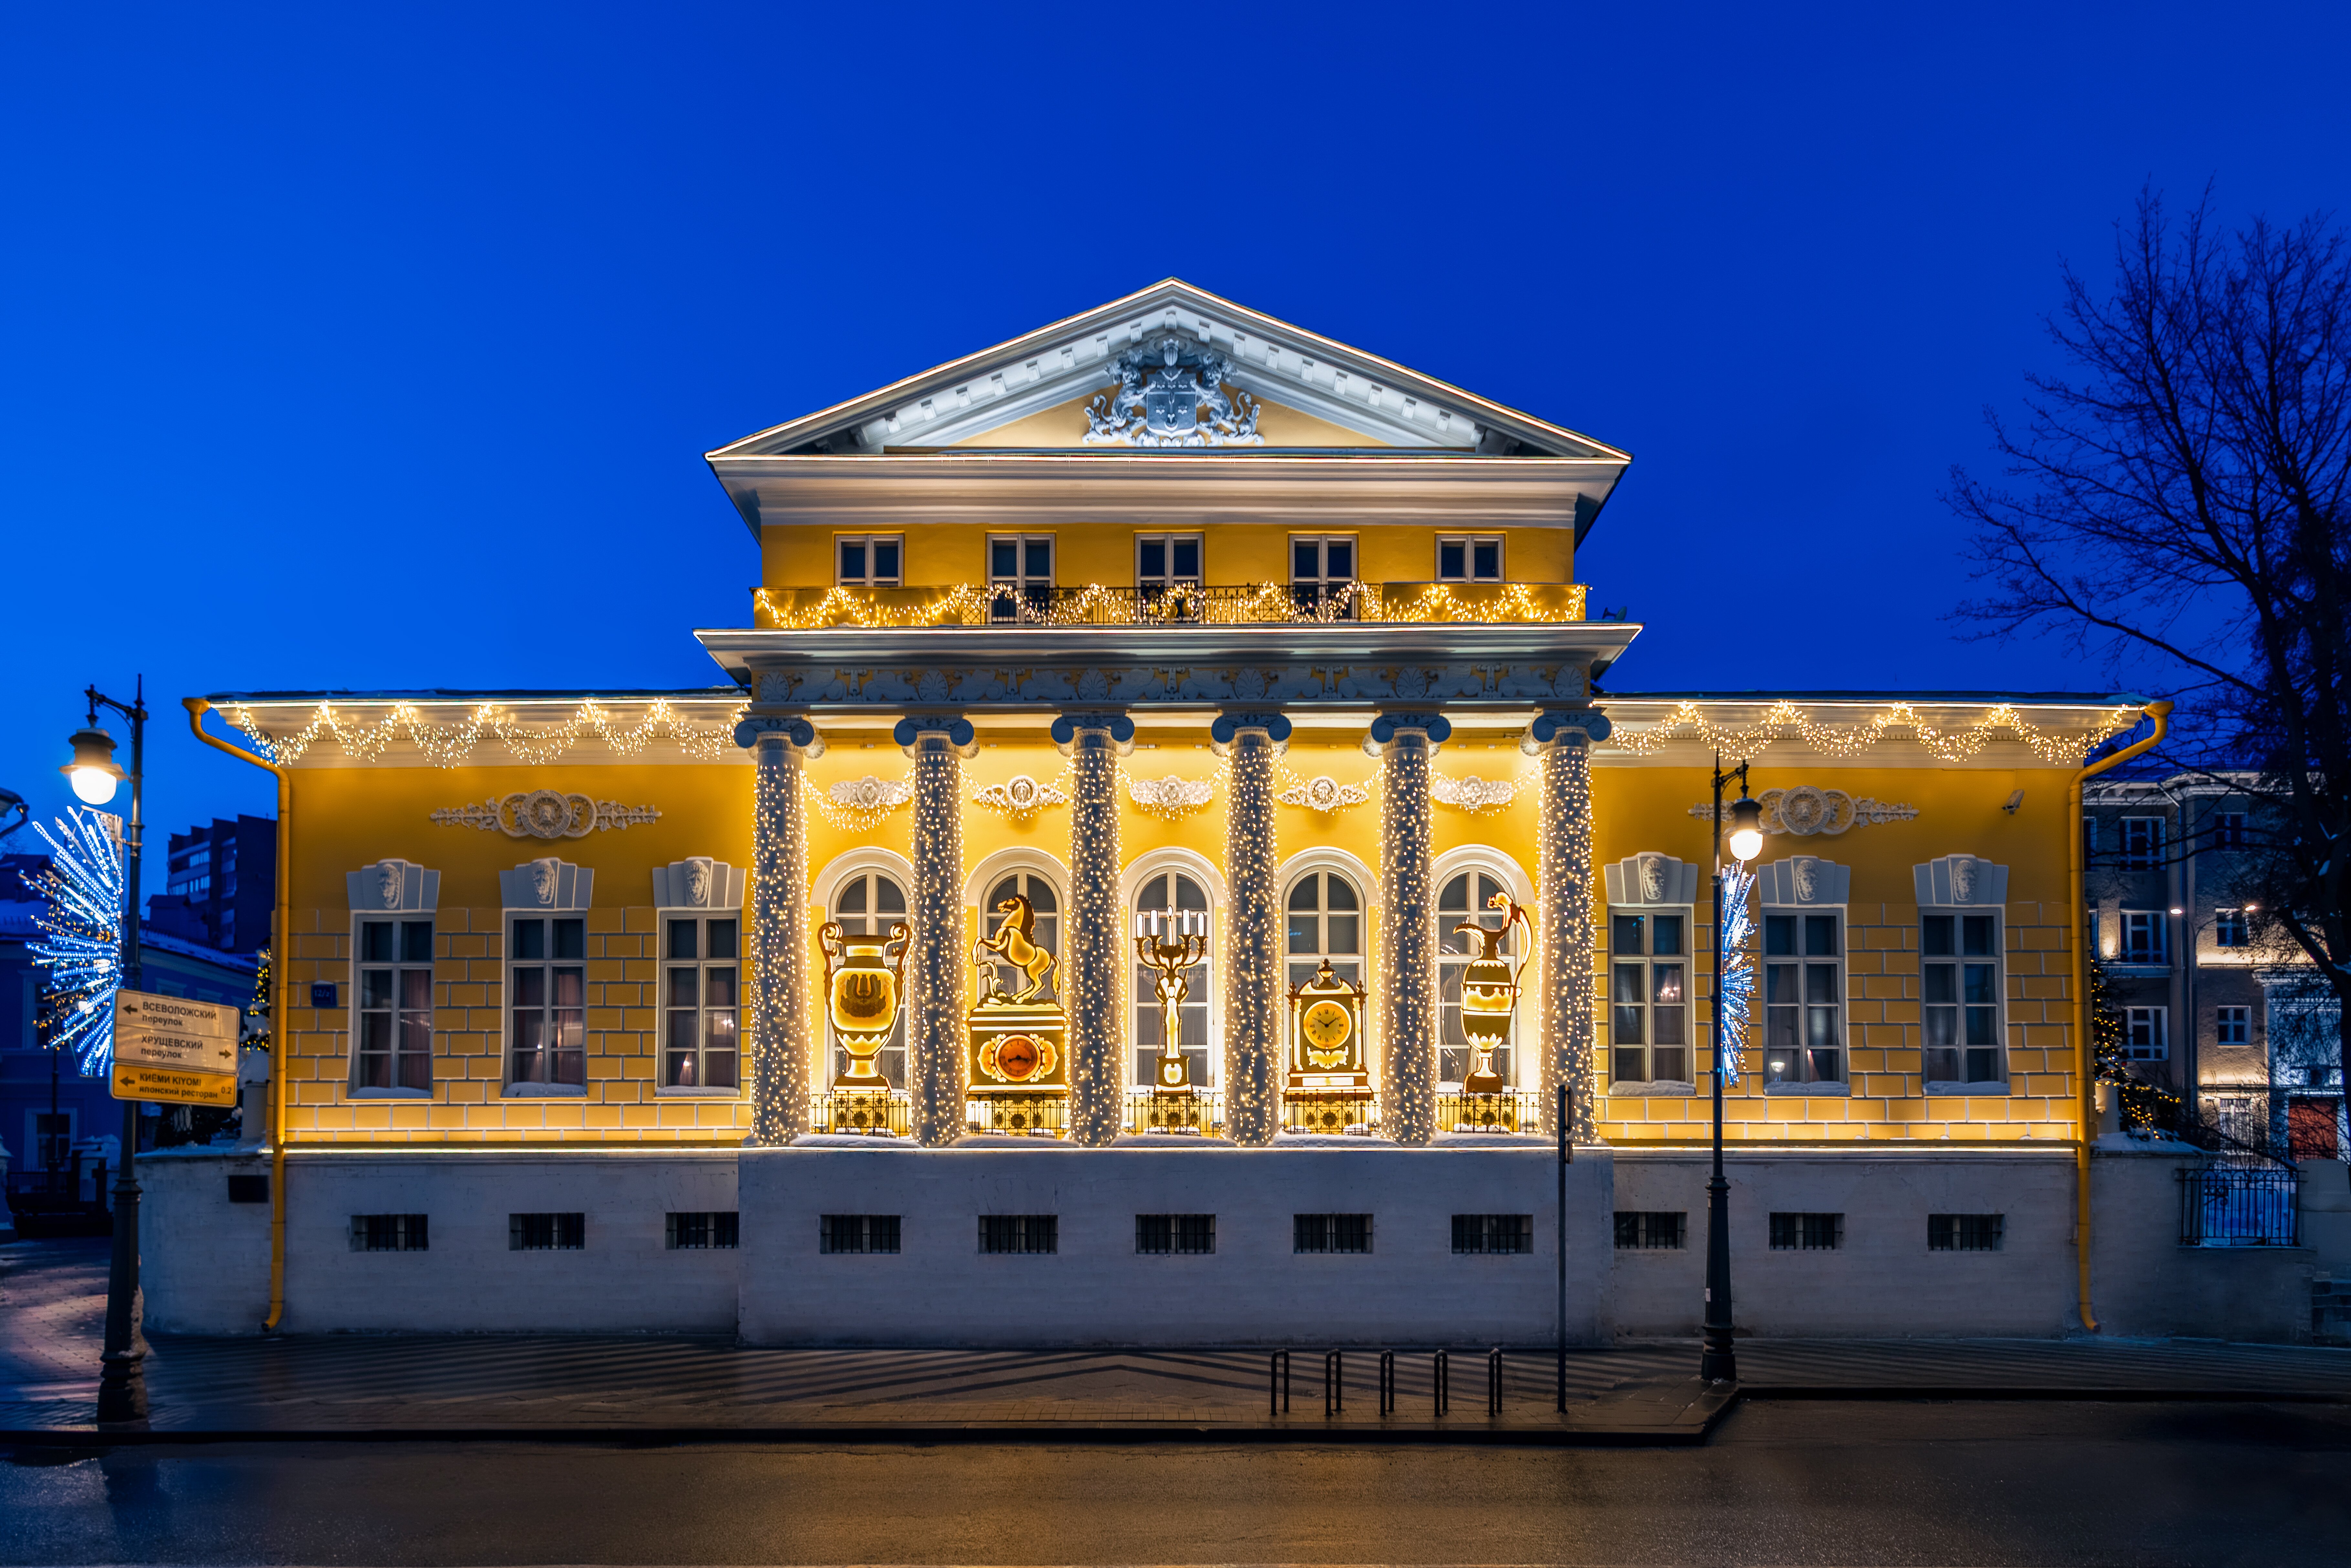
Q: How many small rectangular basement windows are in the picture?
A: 11